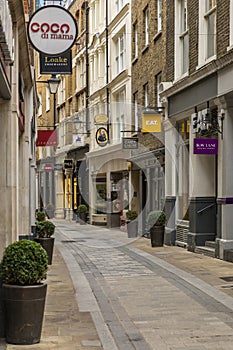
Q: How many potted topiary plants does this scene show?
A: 6